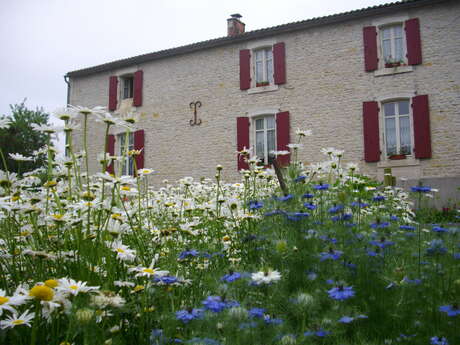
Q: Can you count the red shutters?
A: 12